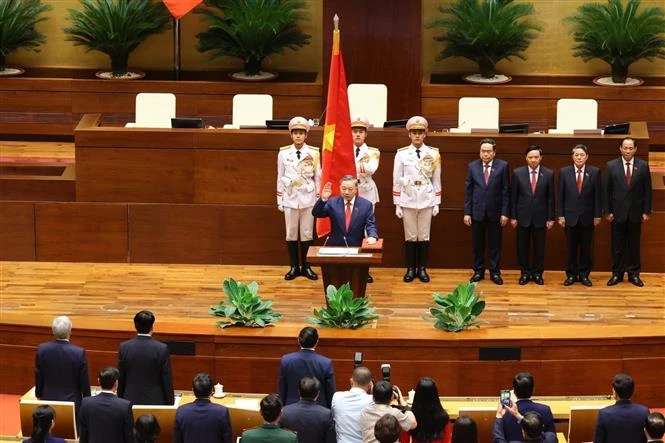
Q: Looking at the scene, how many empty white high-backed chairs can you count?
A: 5